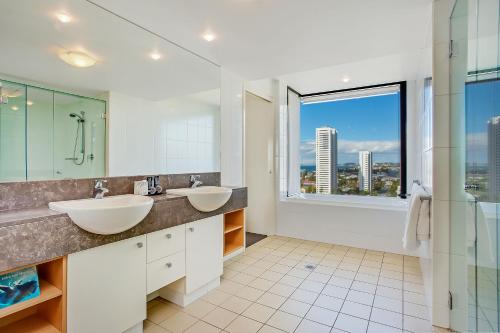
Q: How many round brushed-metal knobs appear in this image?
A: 4